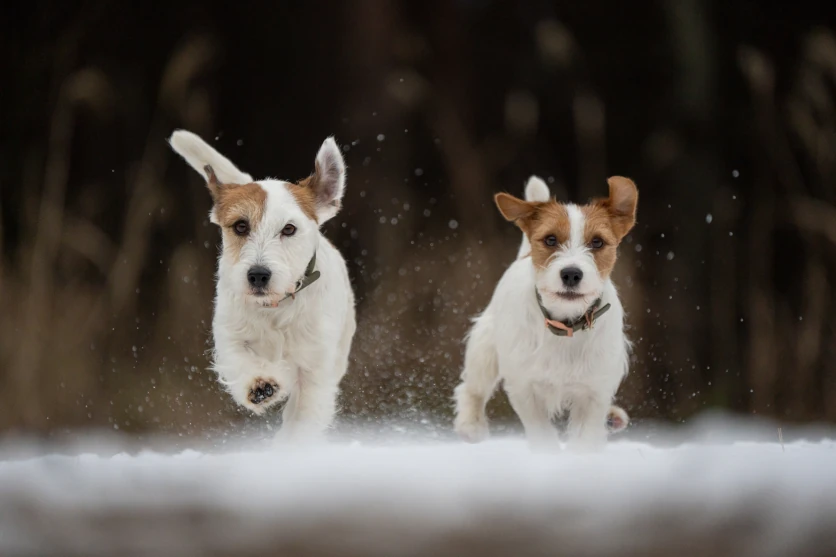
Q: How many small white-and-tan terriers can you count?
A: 2